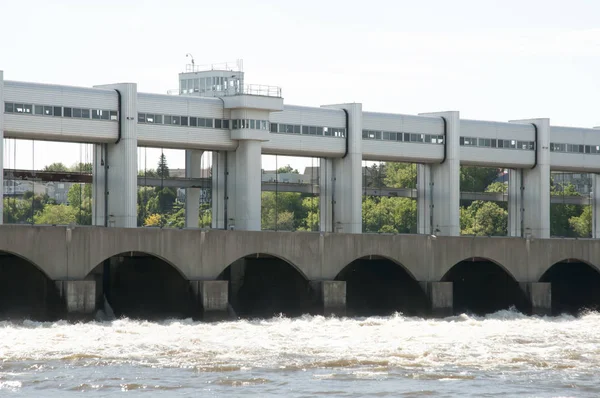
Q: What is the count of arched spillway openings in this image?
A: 6